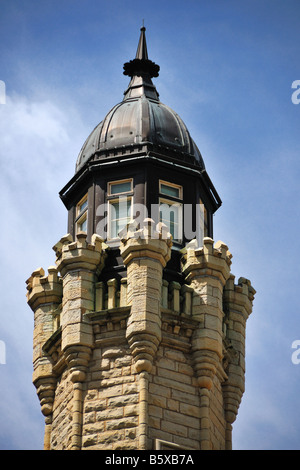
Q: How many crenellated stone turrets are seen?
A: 5